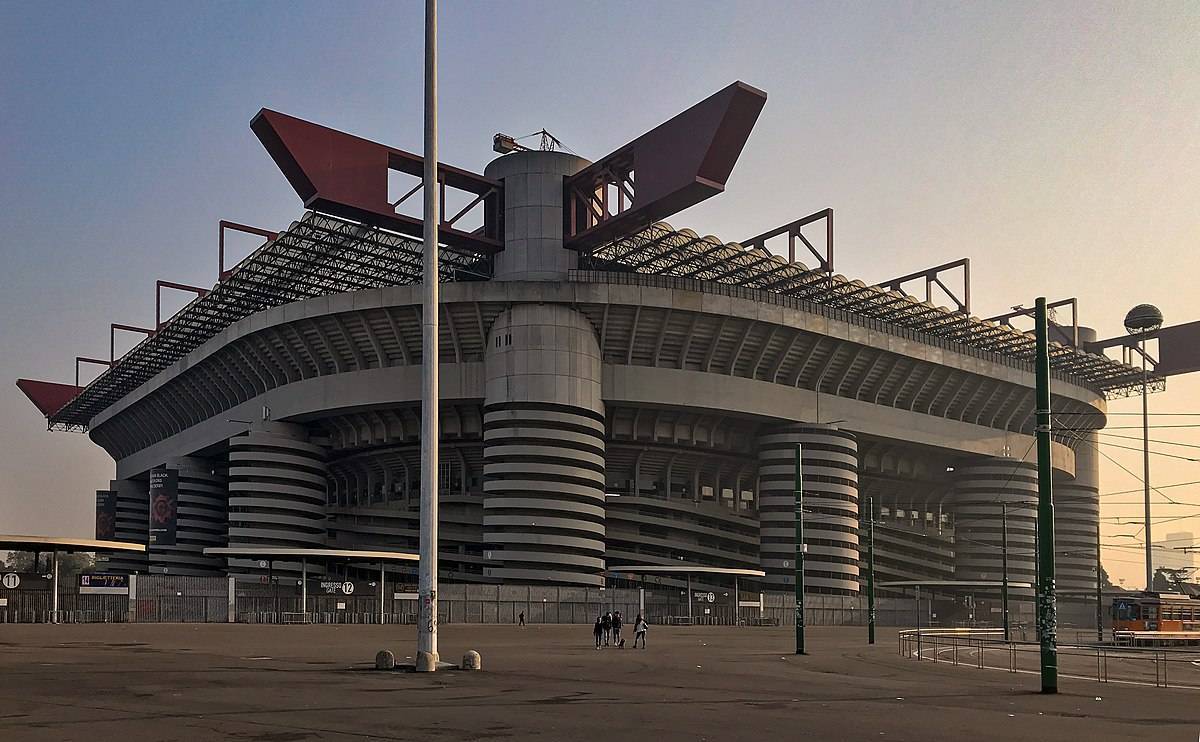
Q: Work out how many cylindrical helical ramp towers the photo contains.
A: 7